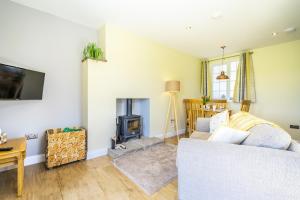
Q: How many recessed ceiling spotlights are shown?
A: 2